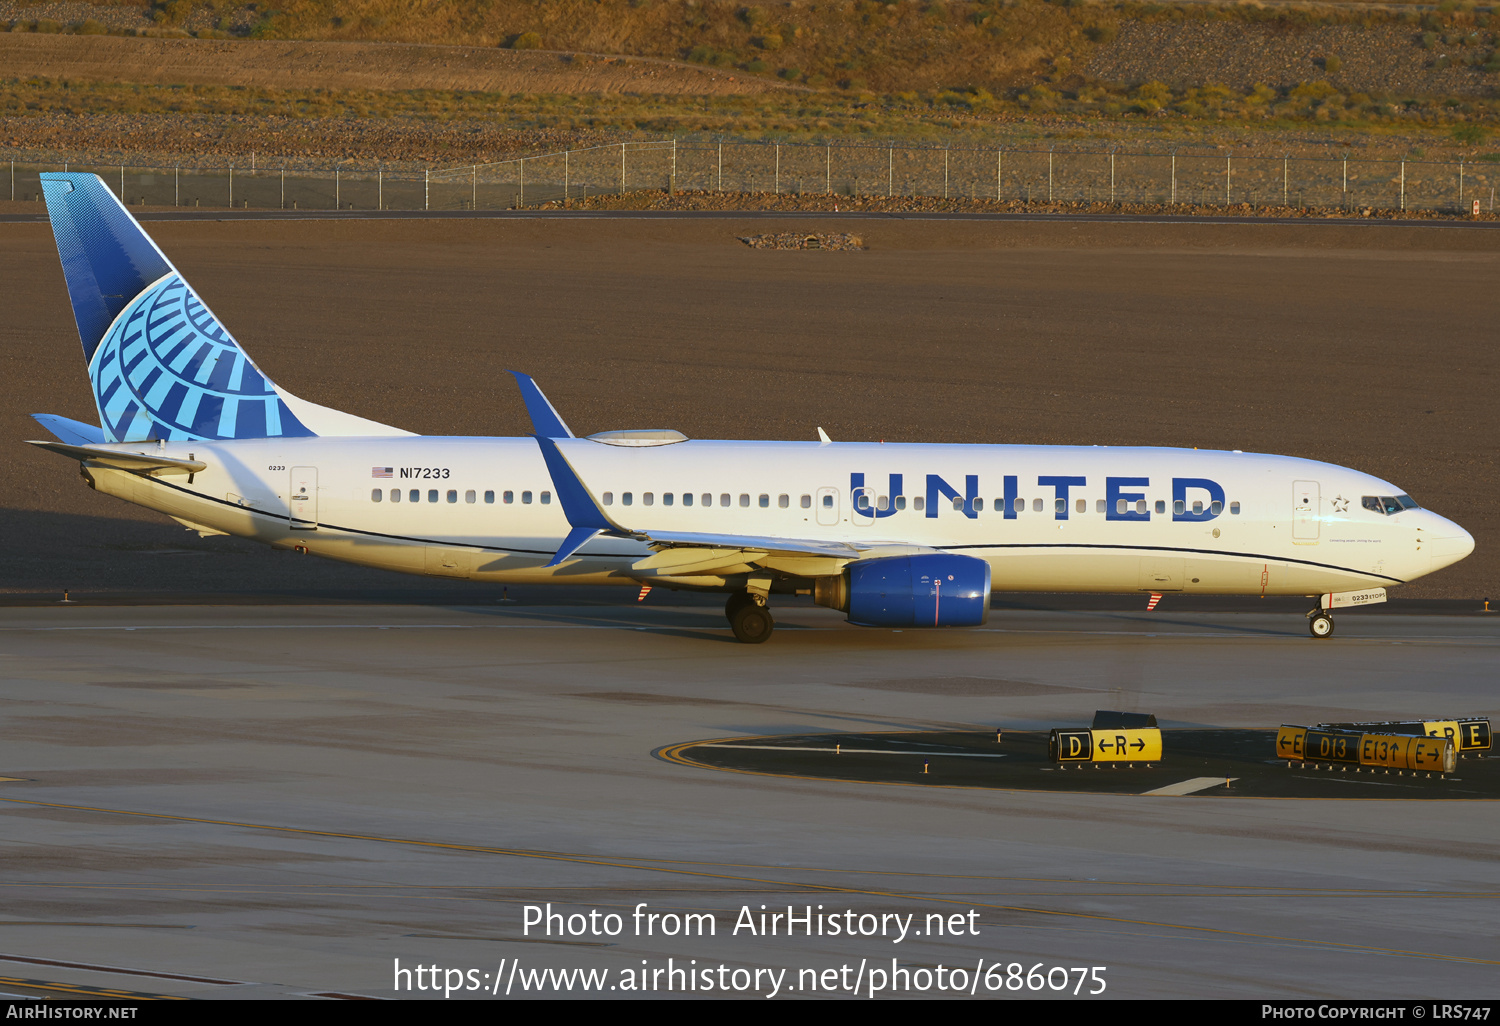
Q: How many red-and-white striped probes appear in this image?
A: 2